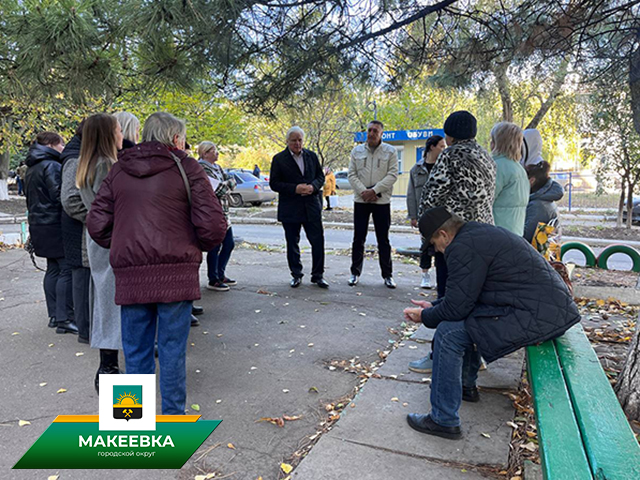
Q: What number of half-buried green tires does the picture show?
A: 2